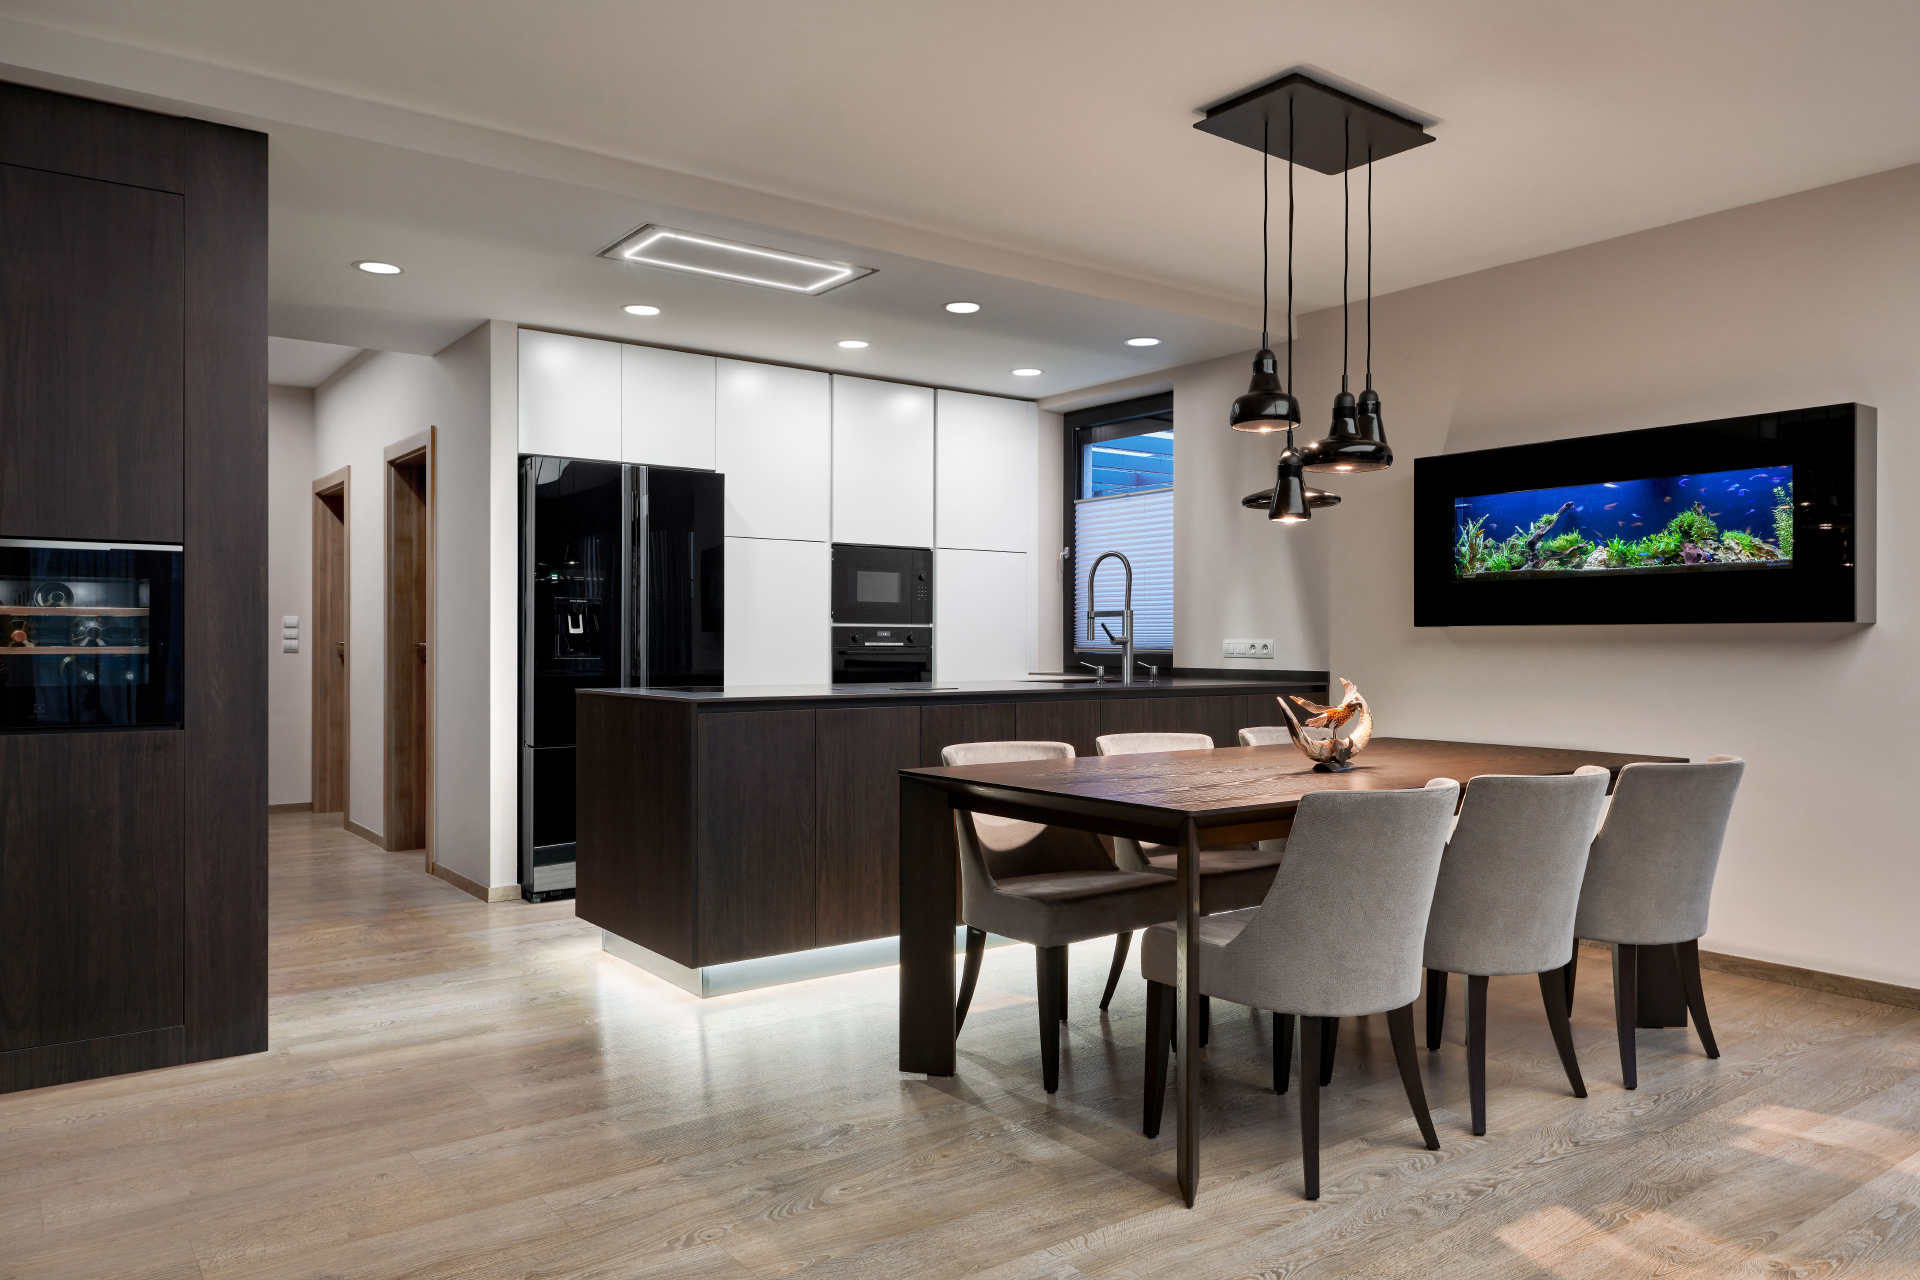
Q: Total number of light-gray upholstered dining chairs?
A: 6